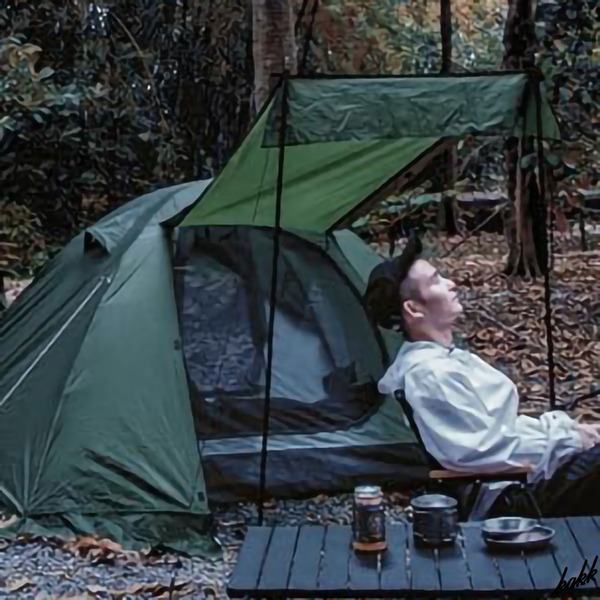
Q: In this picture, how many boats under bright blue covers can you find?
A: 0